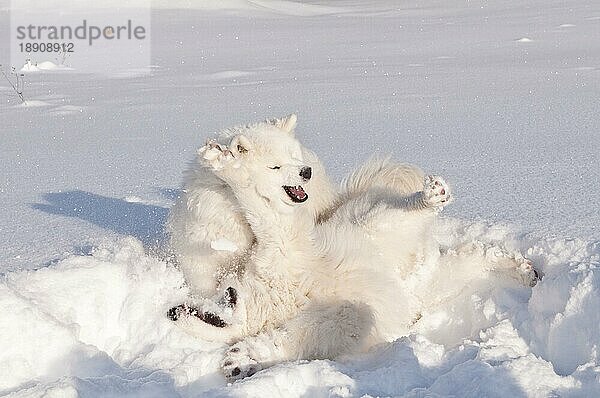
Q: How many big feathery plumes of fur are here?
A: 1